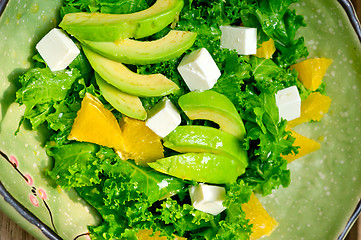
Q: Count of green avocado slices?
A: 7